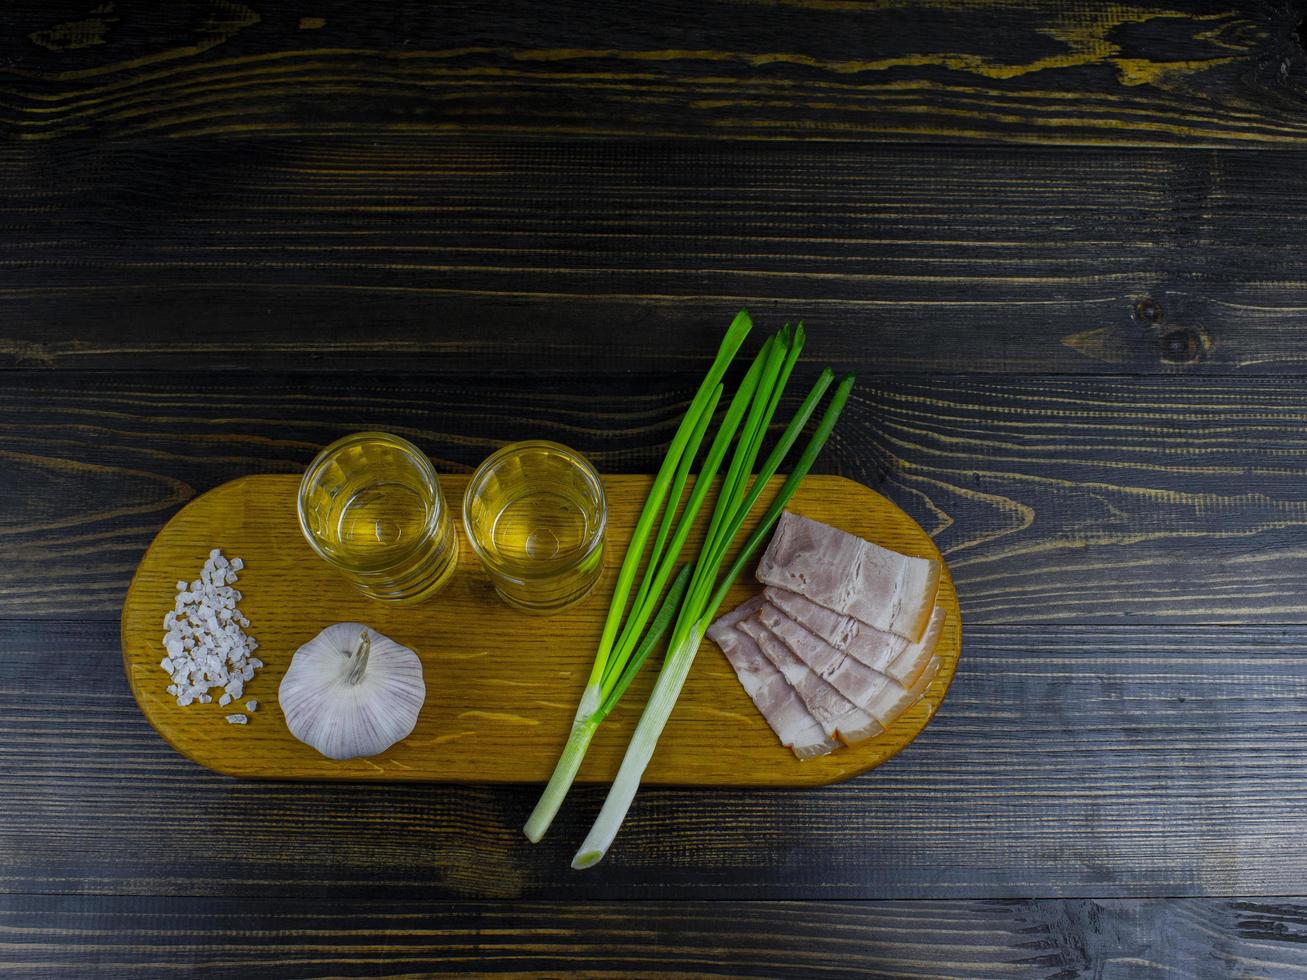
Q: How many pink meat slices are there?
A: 5